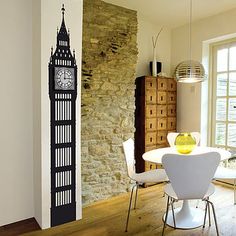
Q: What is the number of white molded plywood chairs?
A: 4